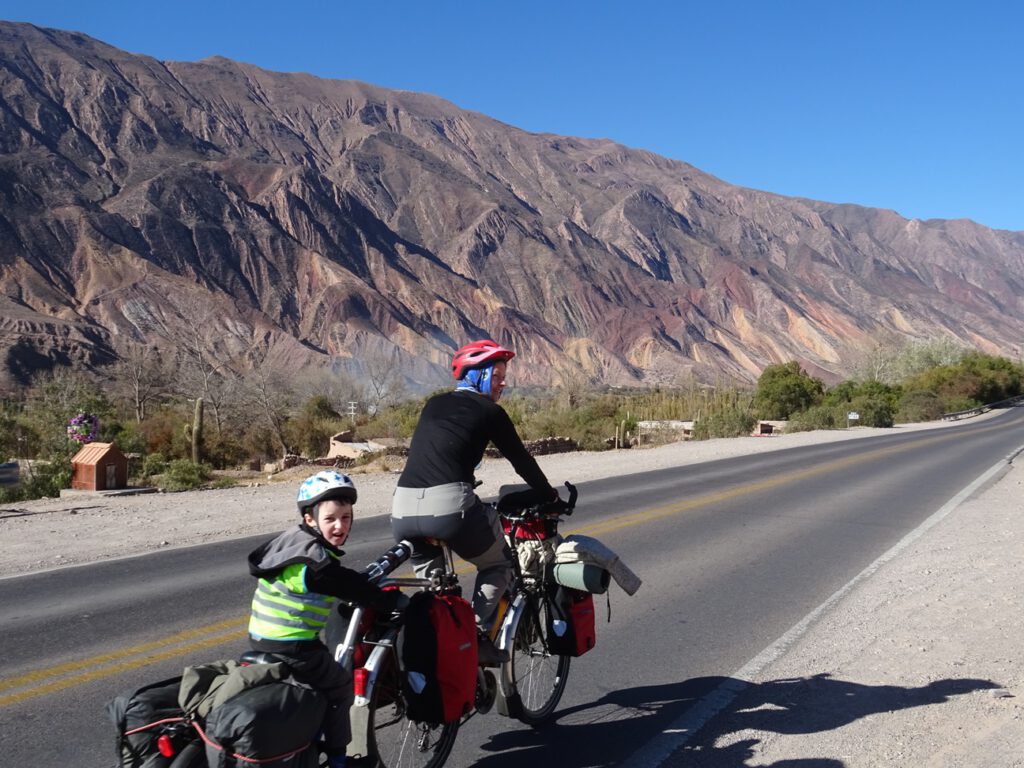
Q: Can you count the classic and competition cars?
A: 0